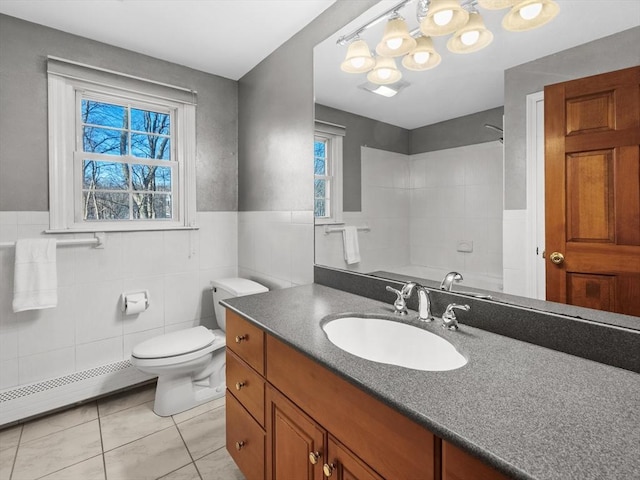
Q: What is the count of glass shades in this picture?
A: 8